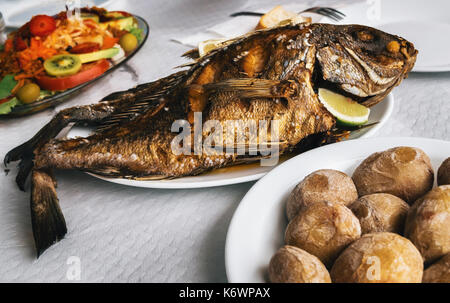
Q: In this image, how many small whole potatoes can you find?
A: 9